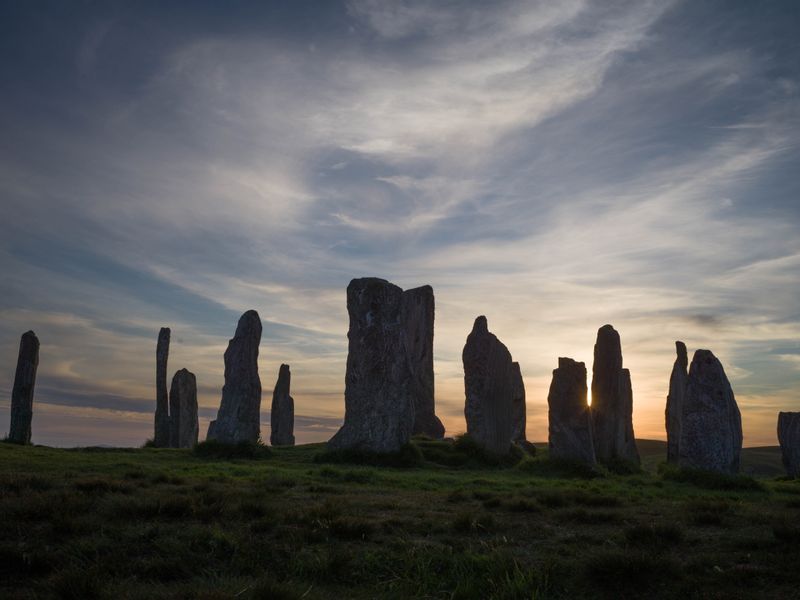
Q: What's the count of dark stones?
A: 15